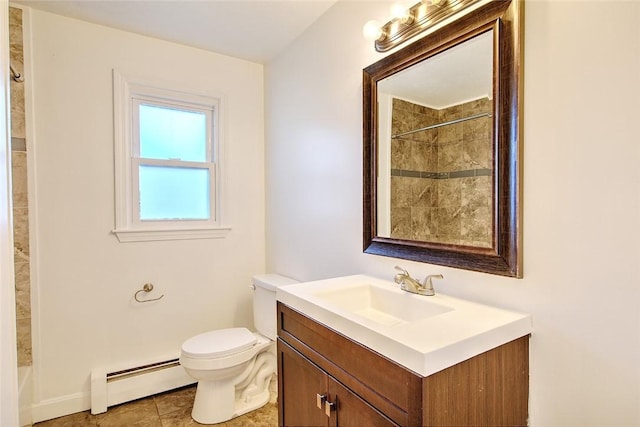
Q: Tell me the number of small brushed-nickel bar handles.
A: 2